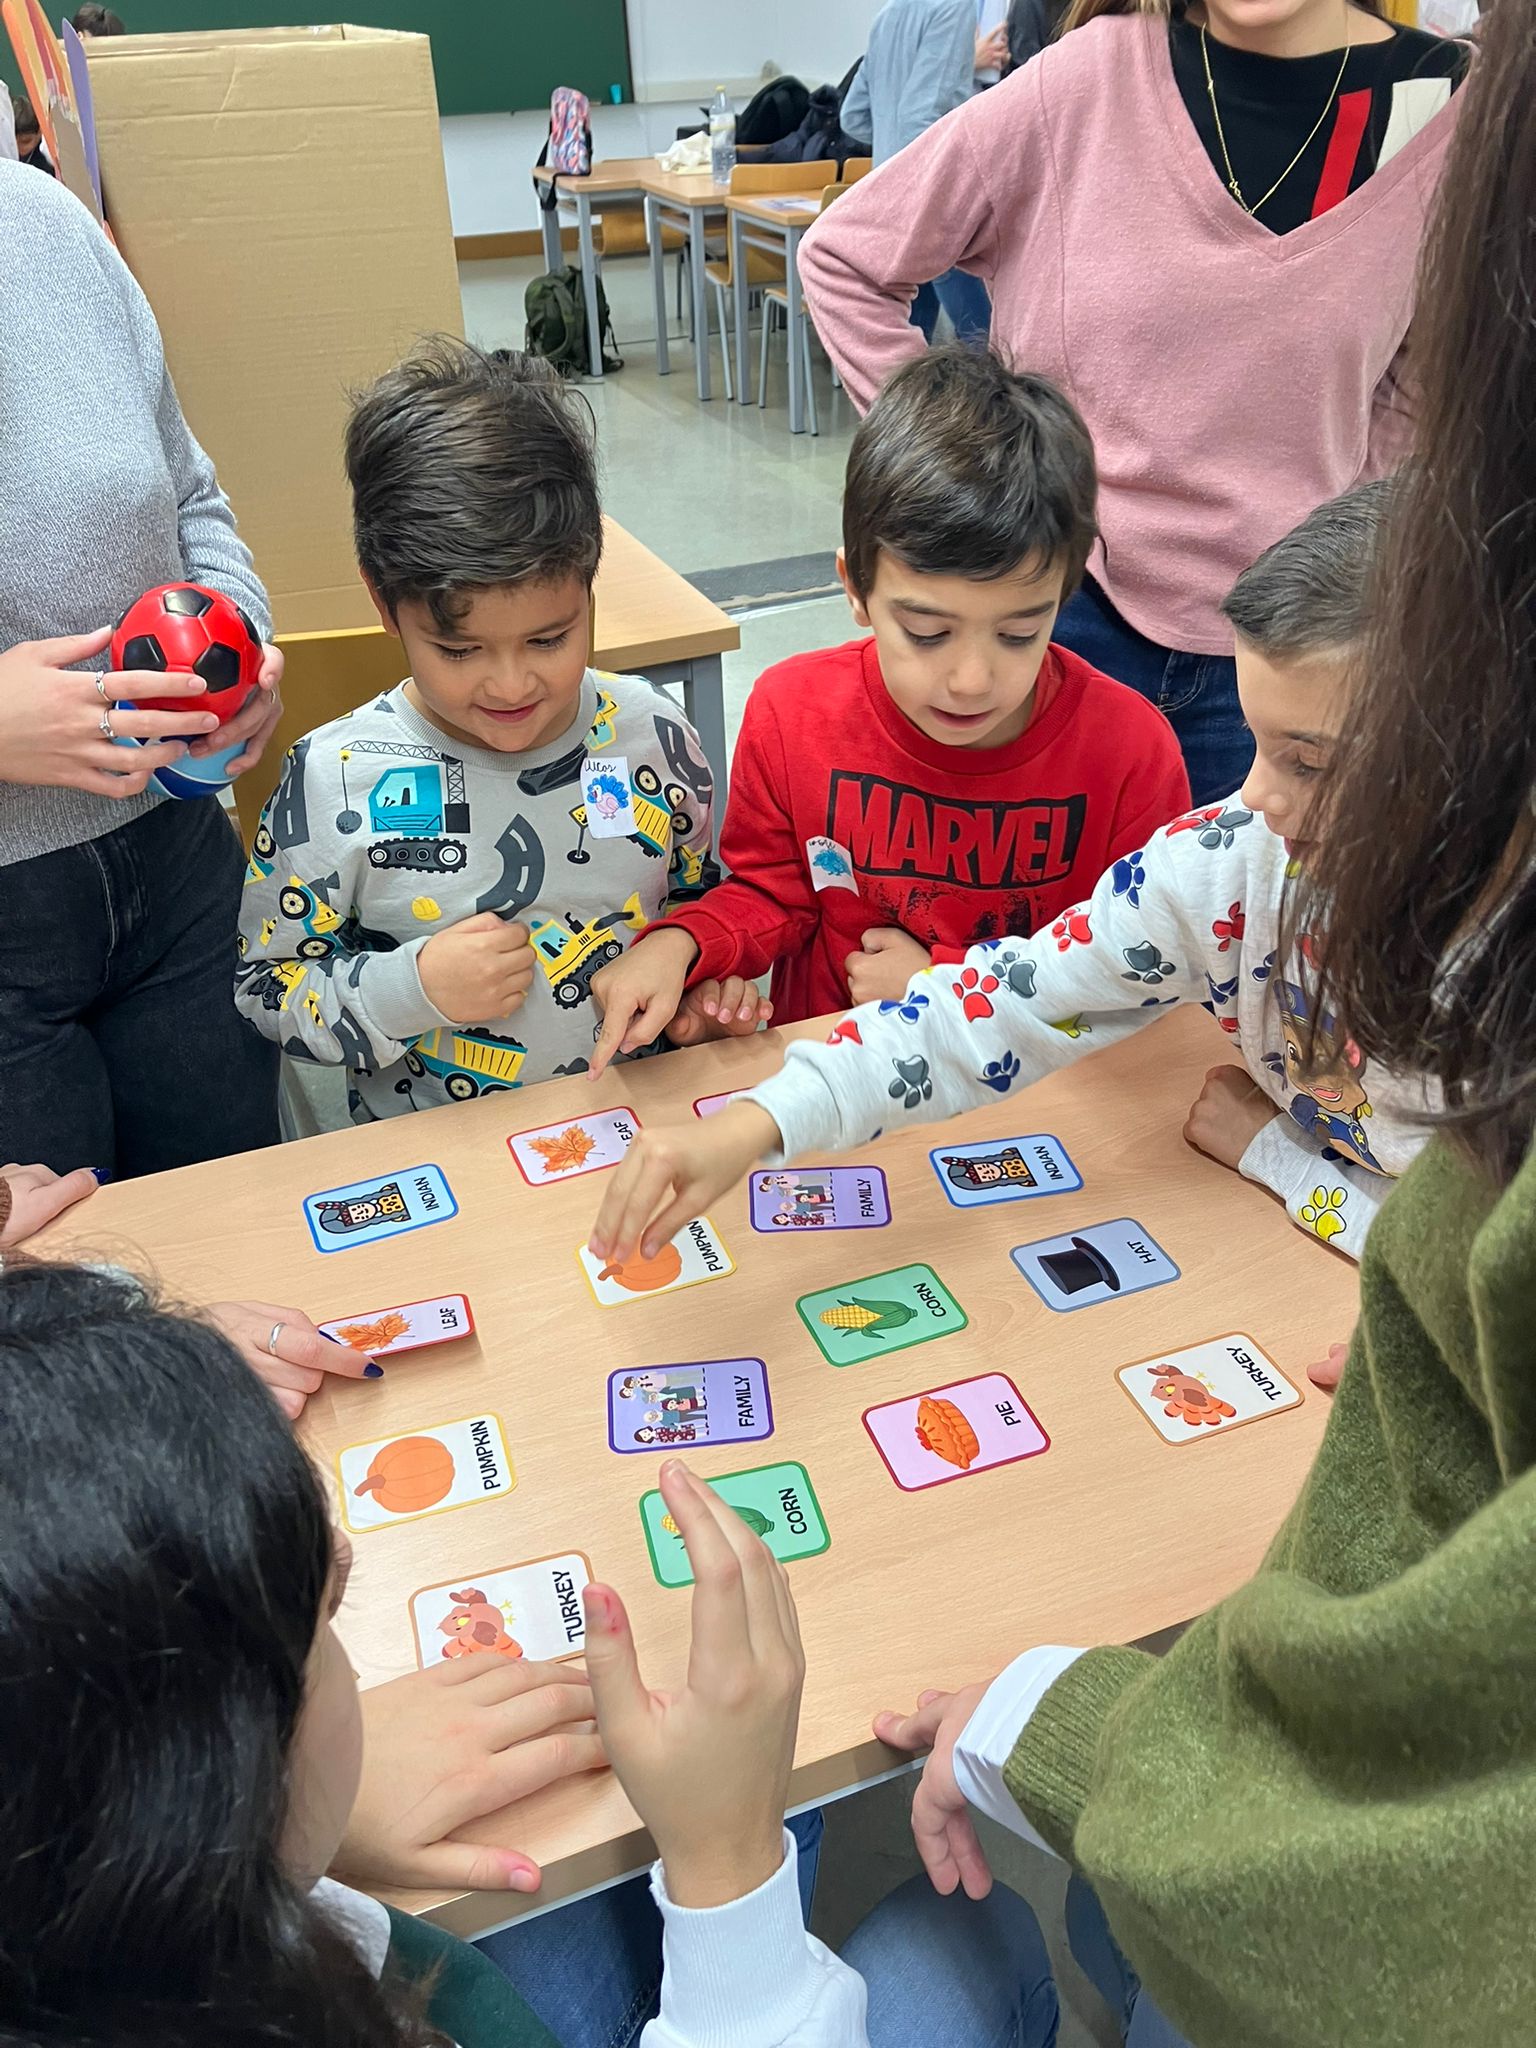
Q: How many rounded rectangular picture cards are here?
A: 15